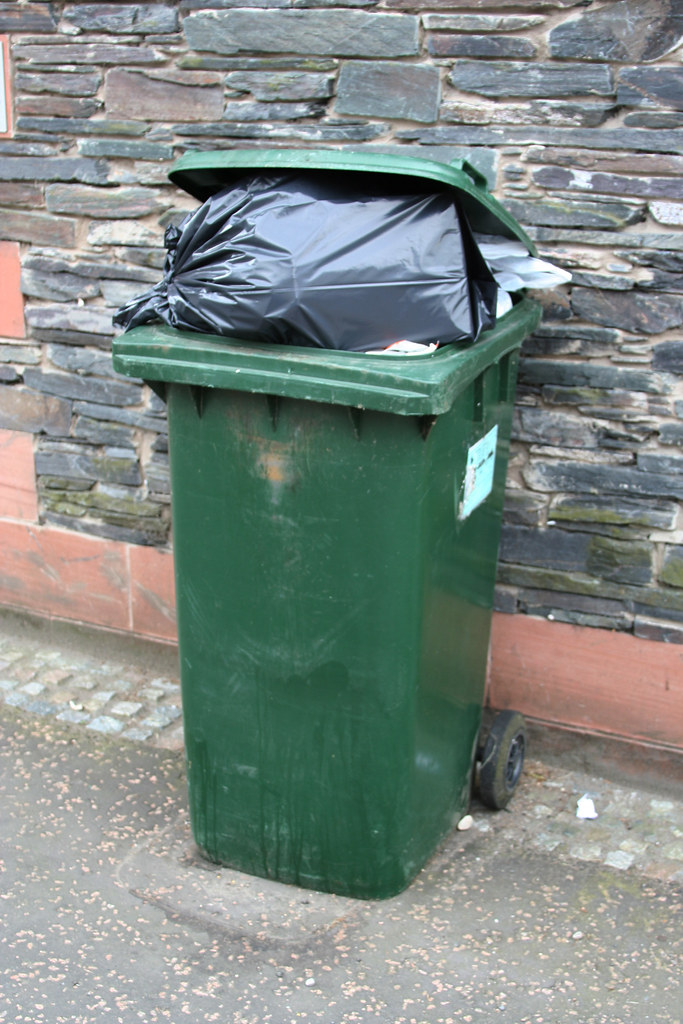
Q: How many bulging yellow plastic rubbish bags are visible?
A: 0